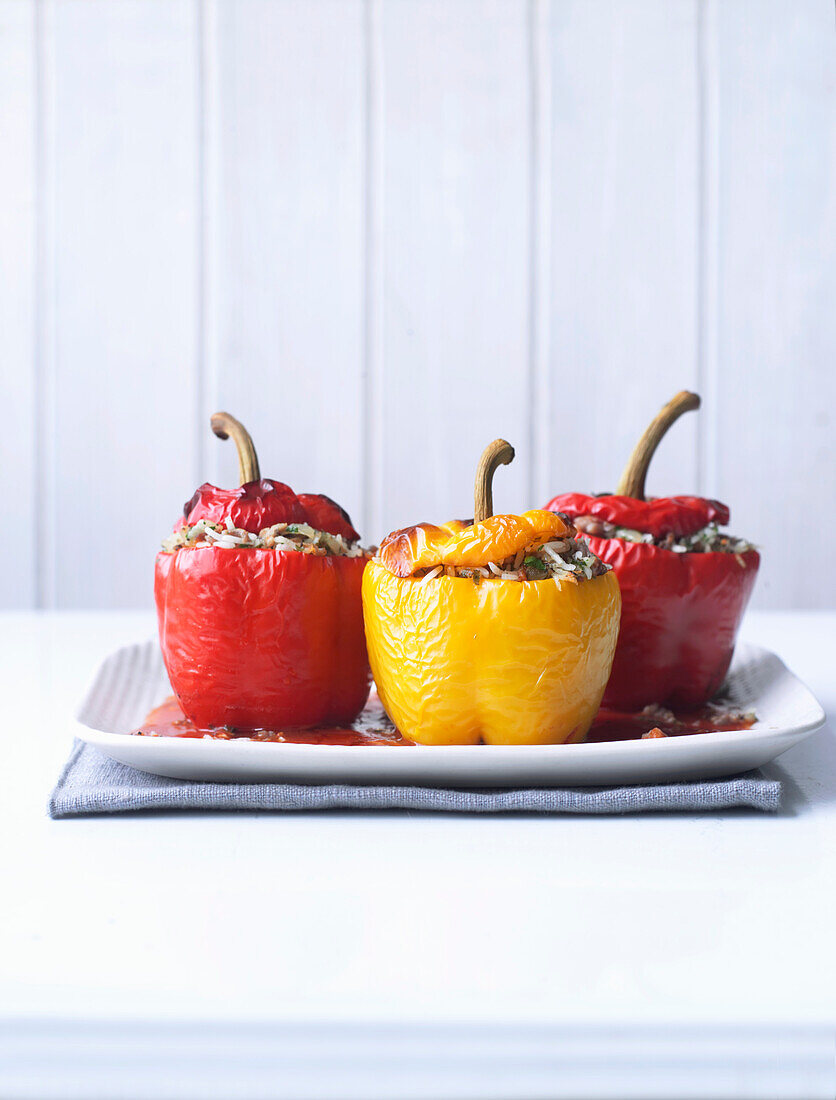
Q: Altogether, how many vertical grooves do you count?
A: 5